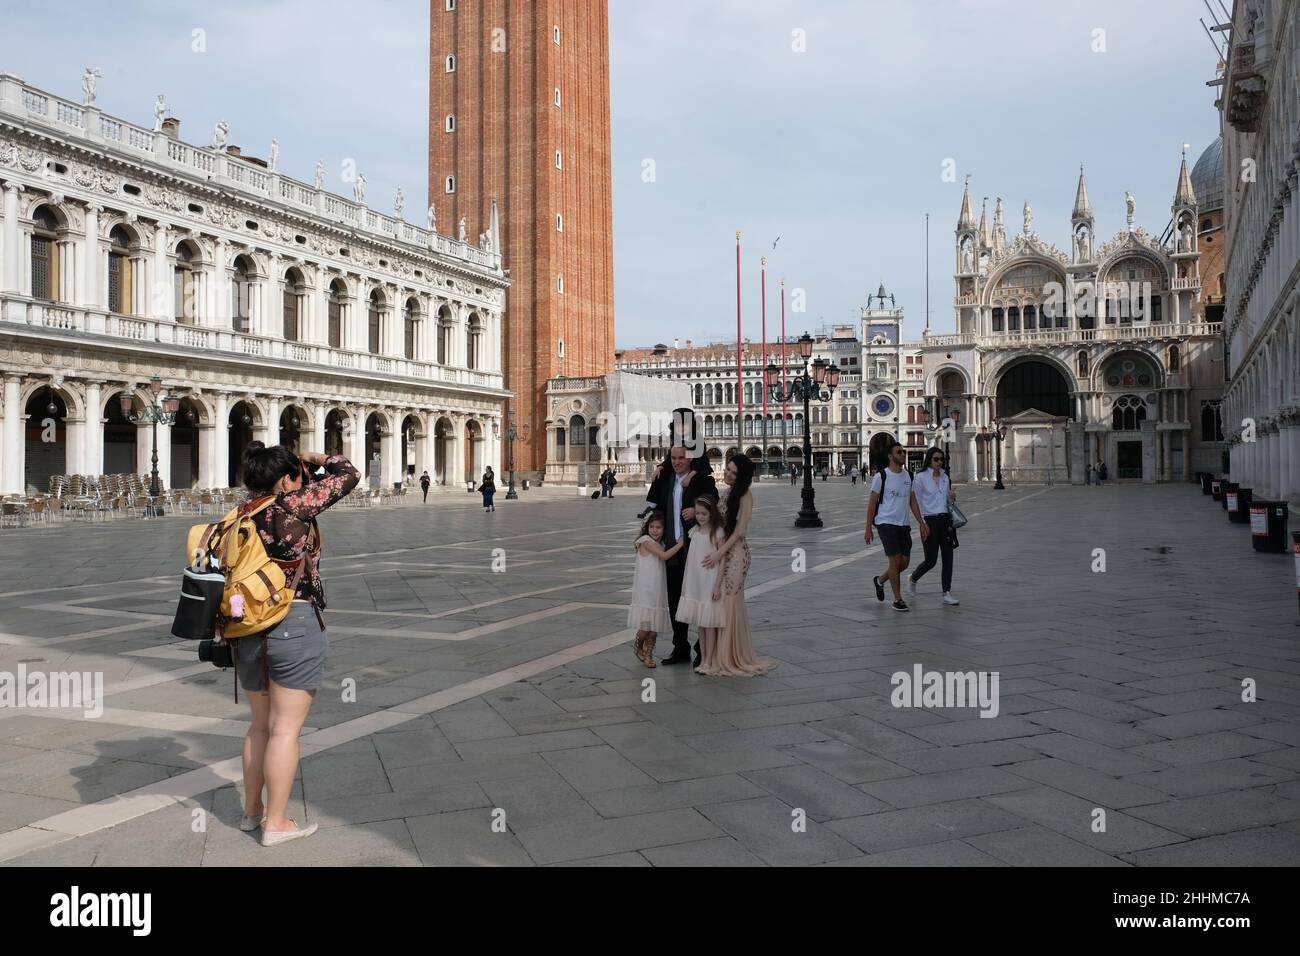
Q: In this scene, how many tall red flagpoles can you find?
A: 3